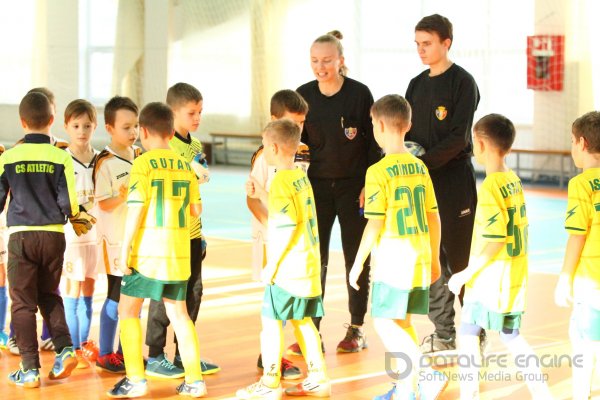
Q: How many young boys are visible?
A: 11